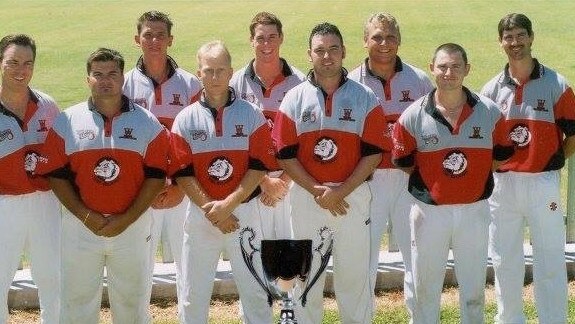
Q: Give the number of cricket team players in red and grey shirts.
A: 9